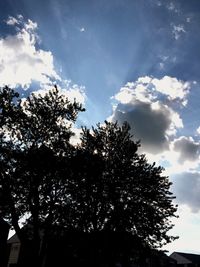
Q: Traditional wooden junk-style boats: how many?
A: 0